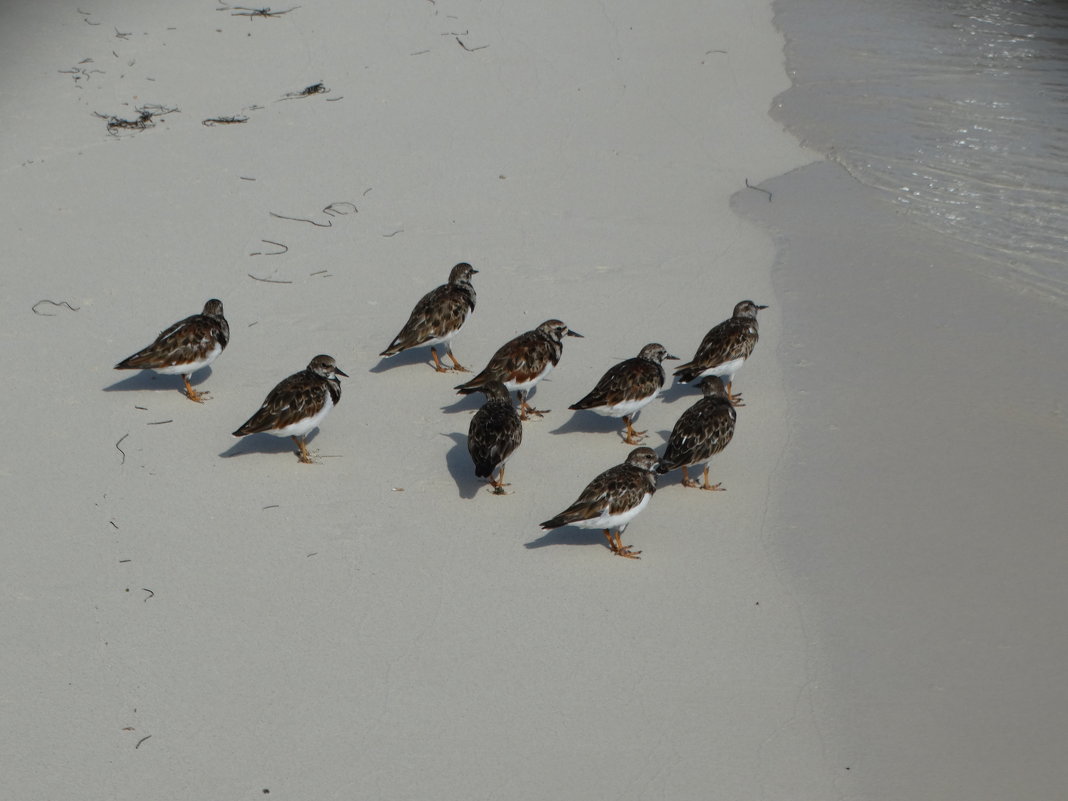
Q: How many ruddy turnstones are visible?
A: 9